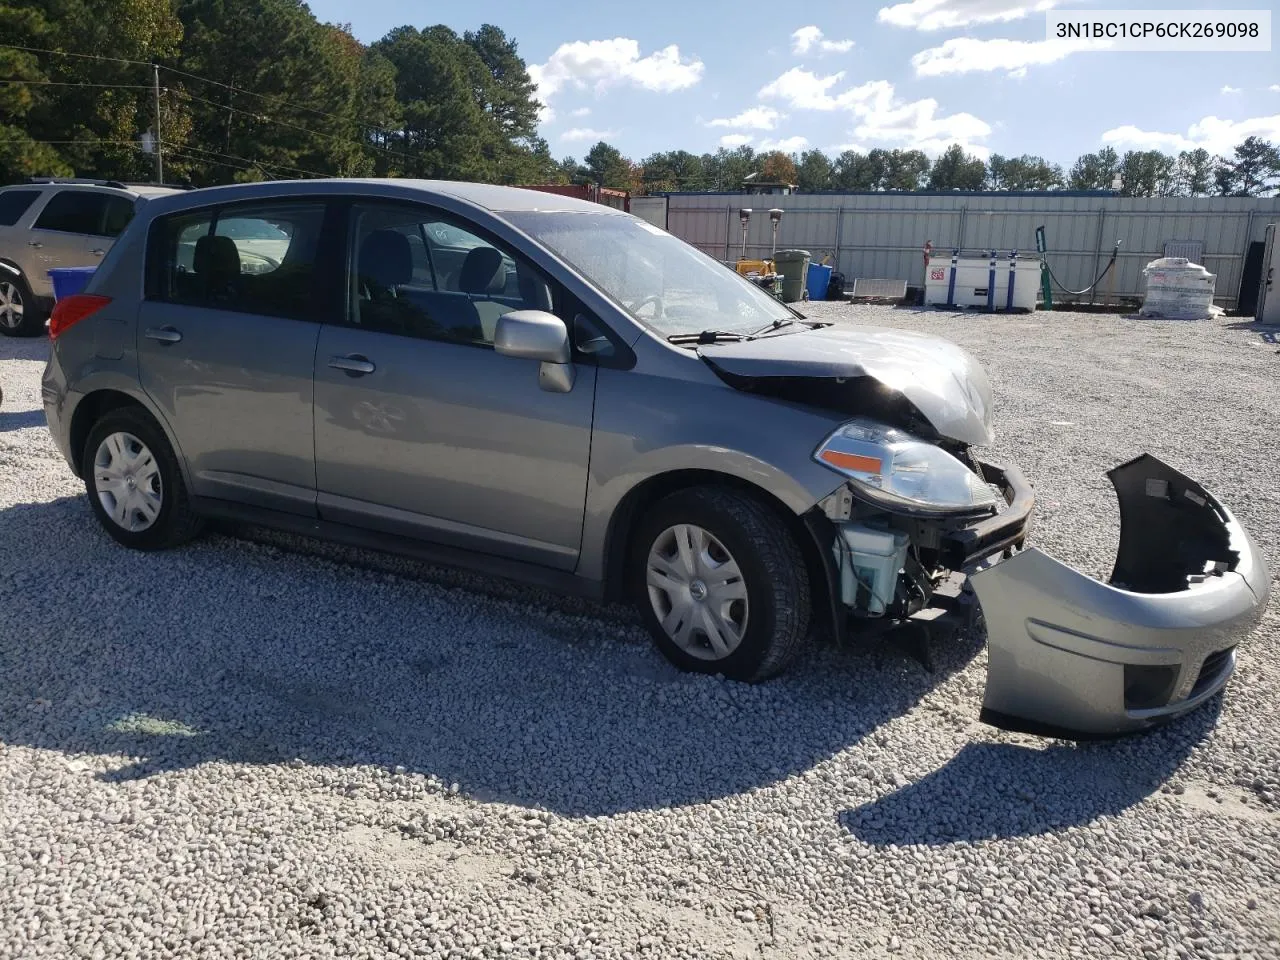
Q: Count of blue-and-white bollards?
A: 3